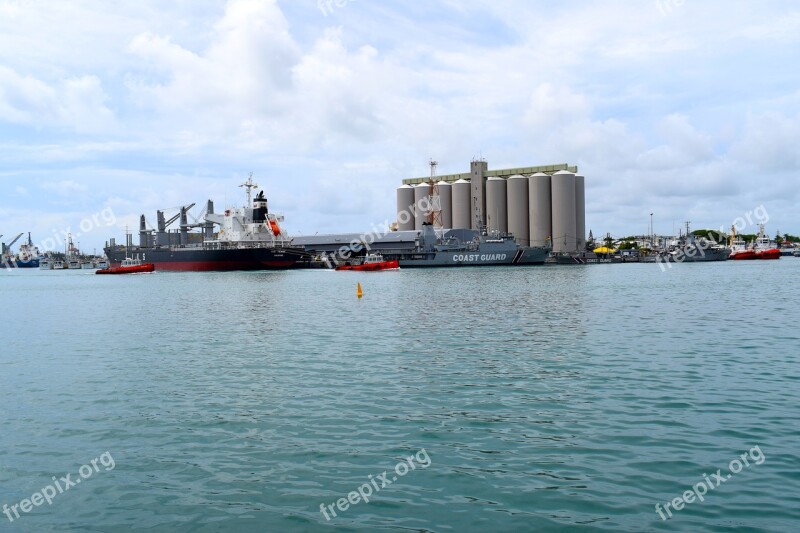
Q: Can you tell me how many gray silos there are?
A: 9